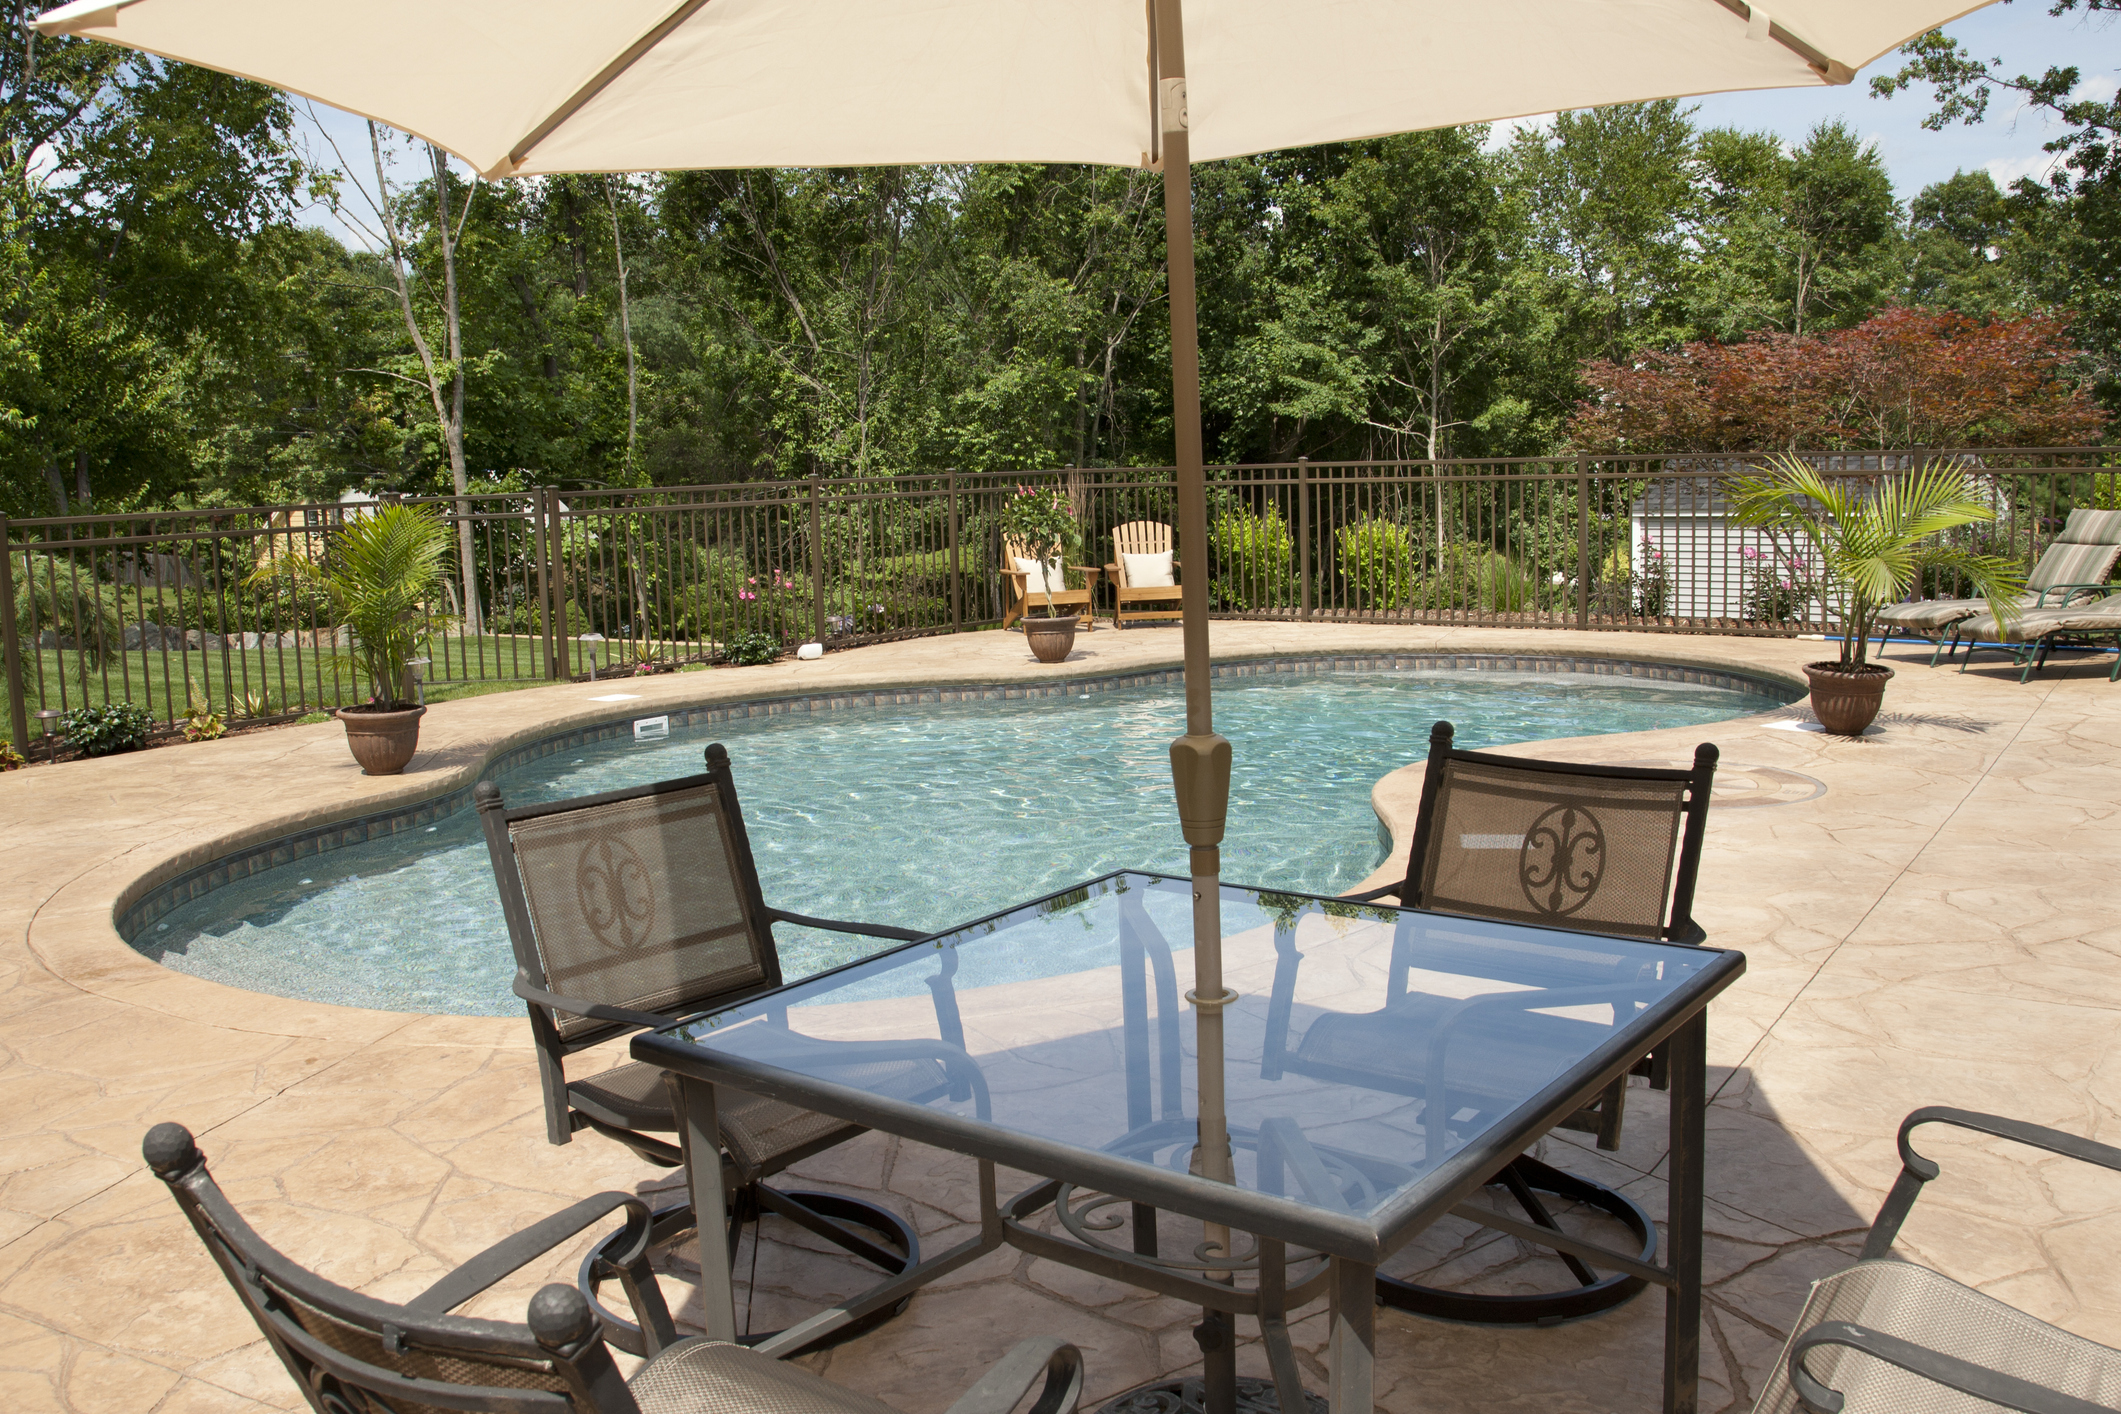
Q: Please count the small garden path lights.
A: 4